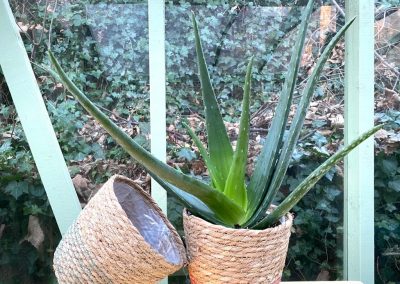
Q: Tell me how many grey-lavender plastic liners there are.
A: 1